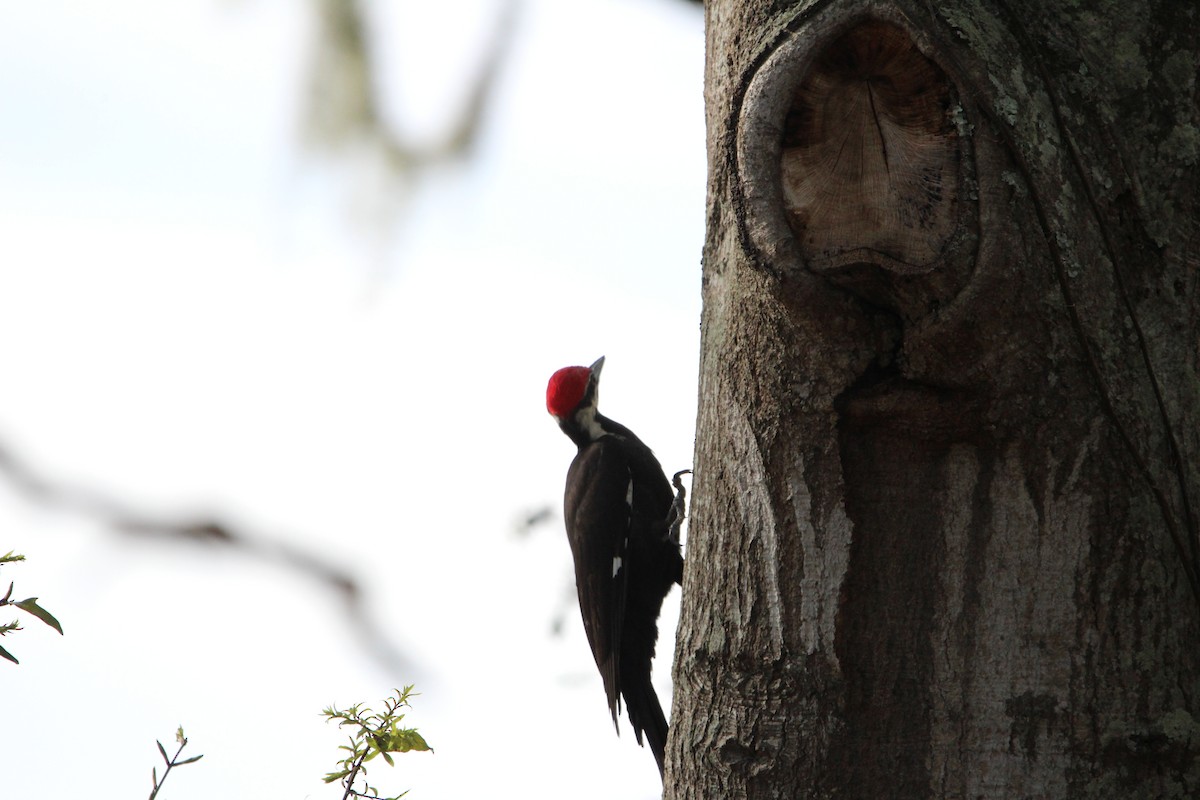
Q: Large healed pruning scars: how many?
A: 1